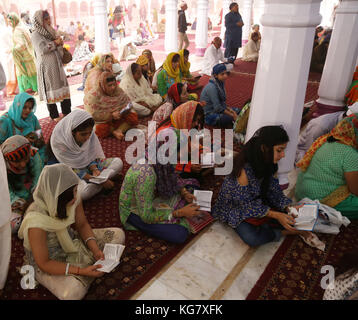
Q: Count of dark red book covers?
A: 0